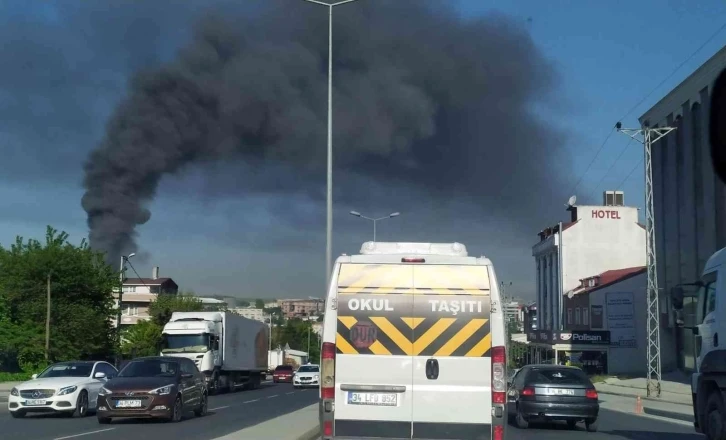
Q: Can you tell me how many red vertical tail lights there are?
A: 2